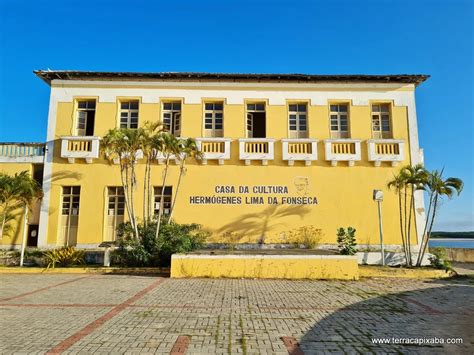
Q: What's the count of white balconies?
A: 8